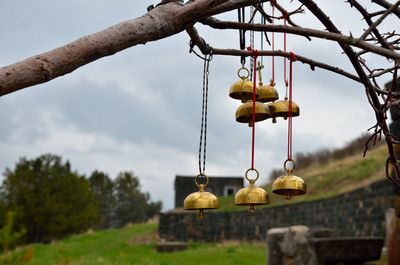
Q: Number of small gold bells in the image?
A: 7